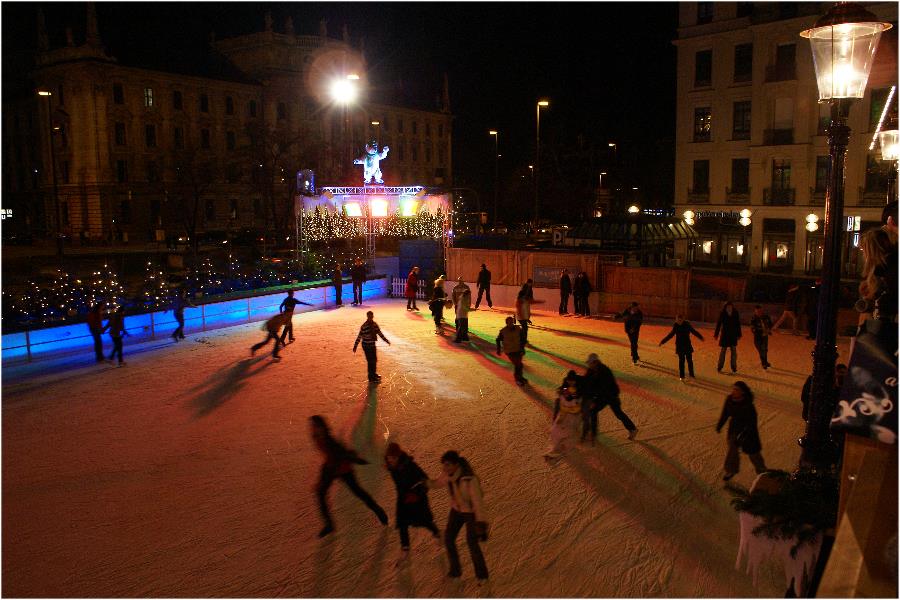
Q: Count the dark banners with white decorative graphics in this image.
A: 1